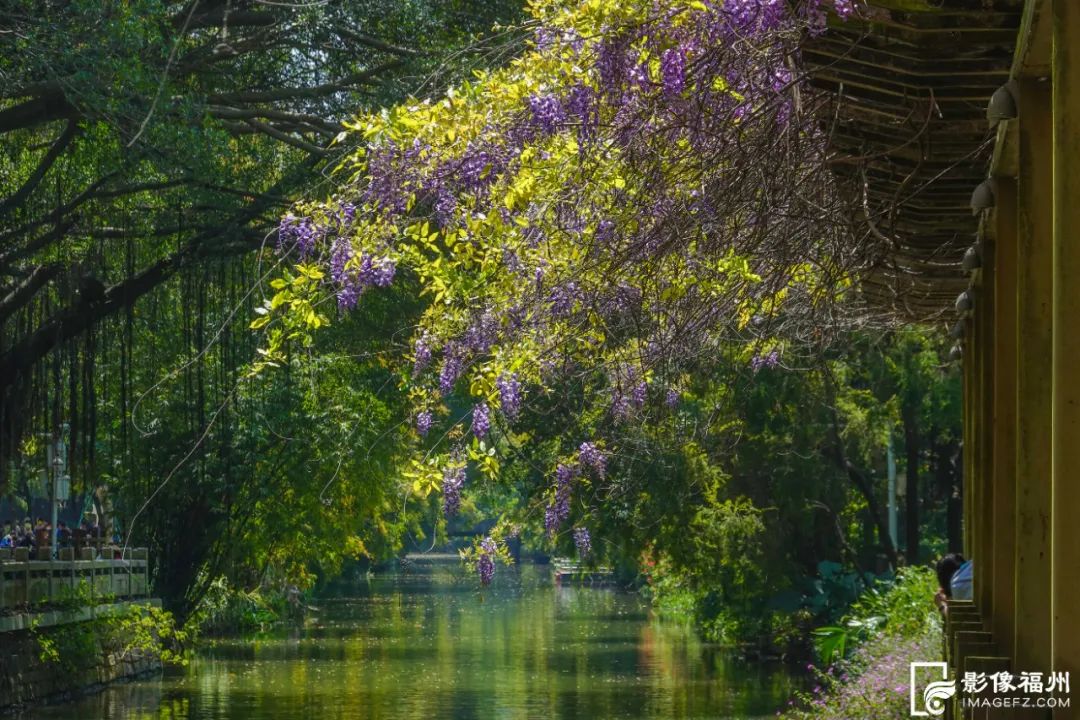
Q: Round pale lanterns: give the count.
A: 6